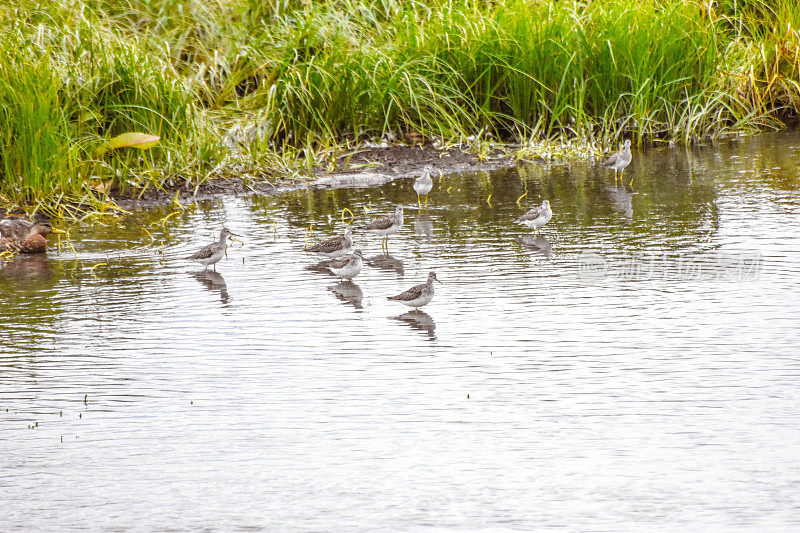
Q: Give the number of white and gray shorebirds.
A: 8